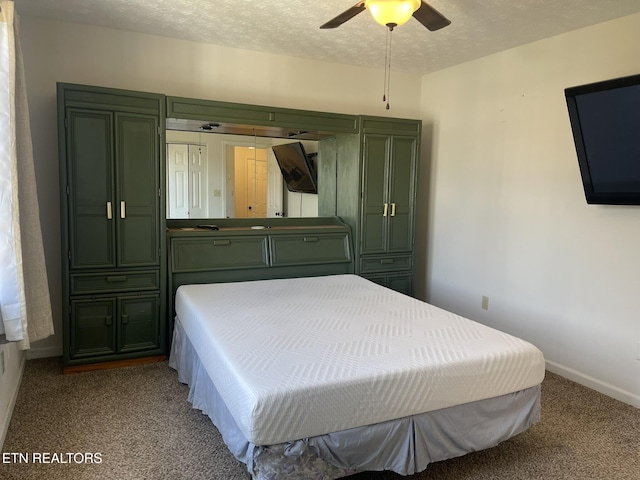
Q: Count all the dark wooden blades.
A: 2